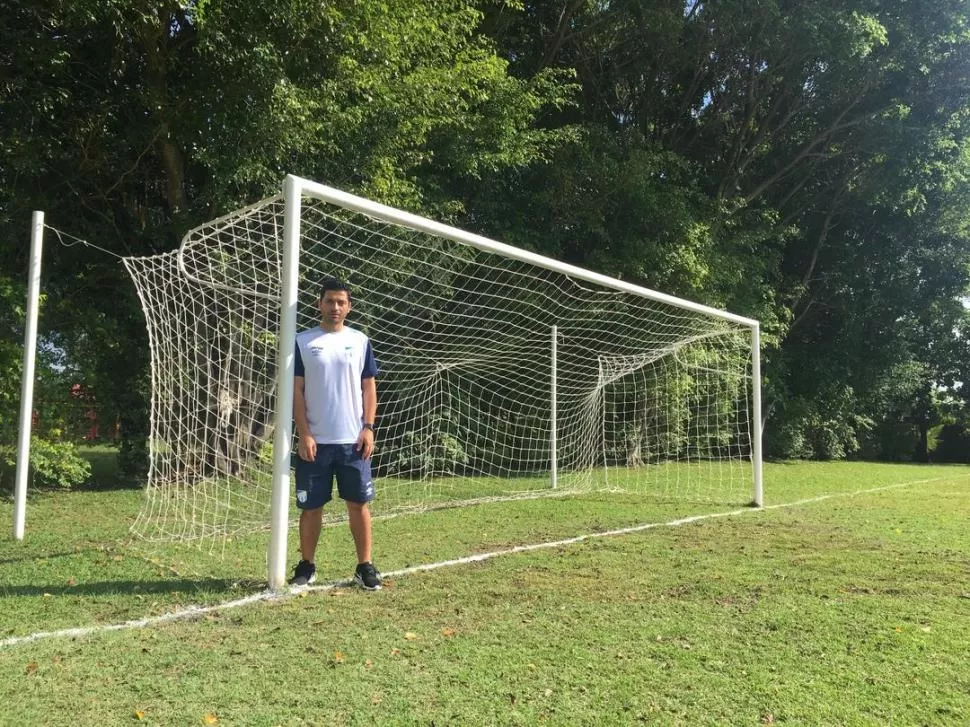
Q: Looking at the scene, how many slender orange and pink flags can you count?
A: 0